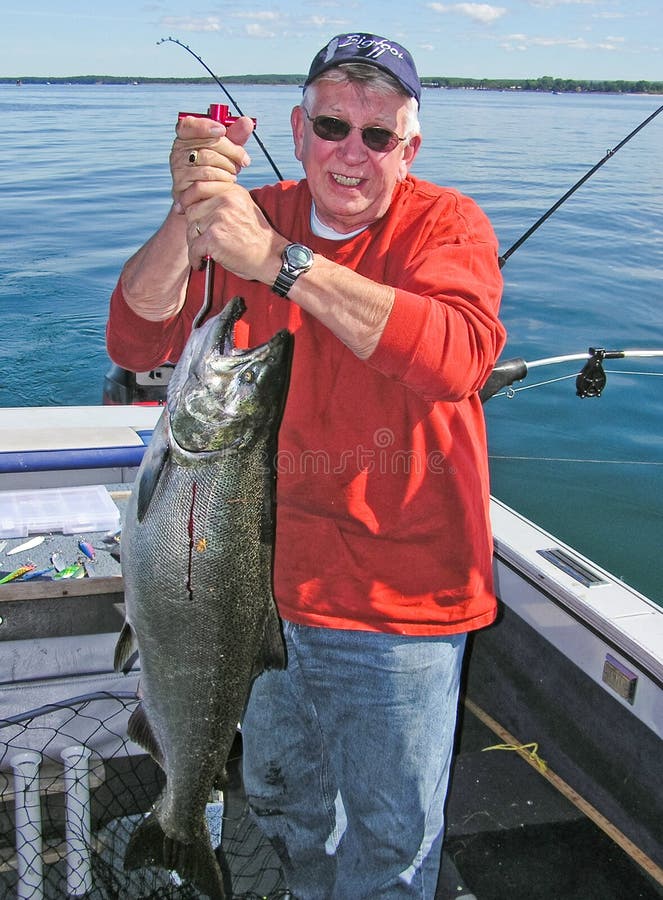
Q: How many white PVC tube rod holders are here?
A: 2